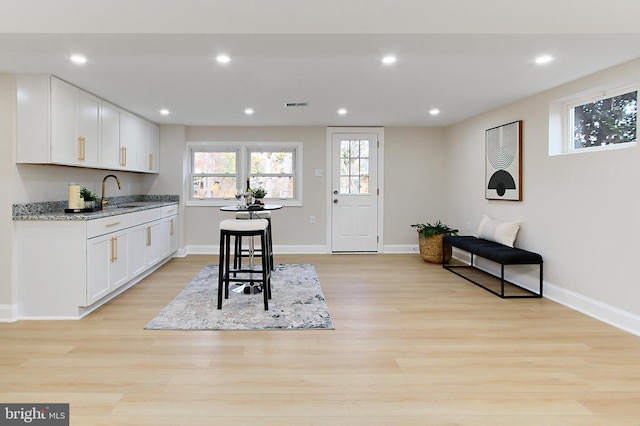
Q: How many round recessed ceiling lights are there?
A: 8